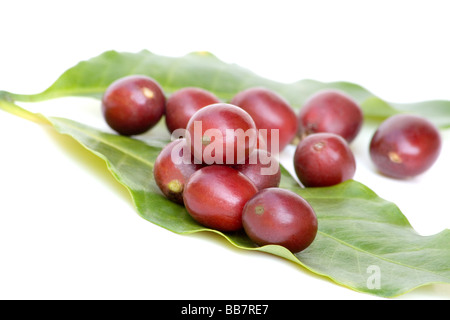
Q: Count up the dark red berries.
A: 11